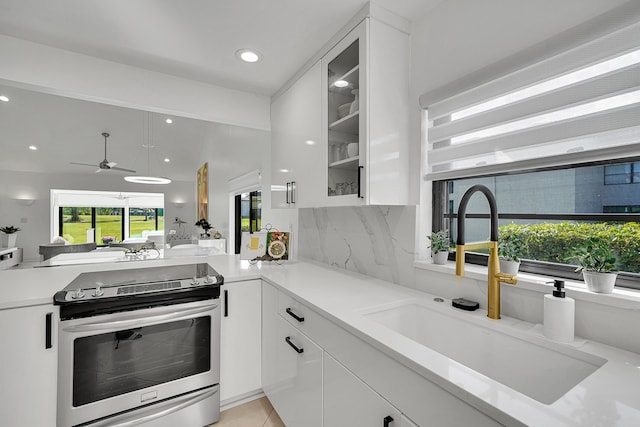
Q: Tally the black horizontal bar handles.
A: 2